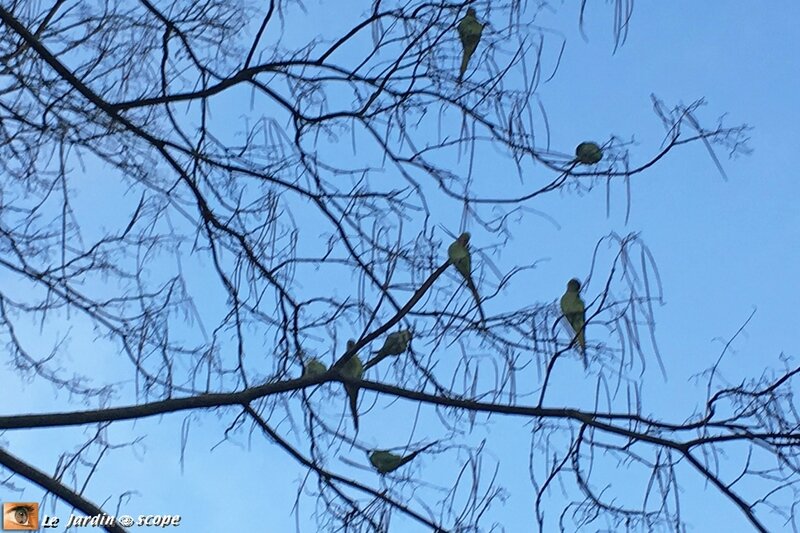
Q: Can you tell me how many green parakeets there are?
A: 8